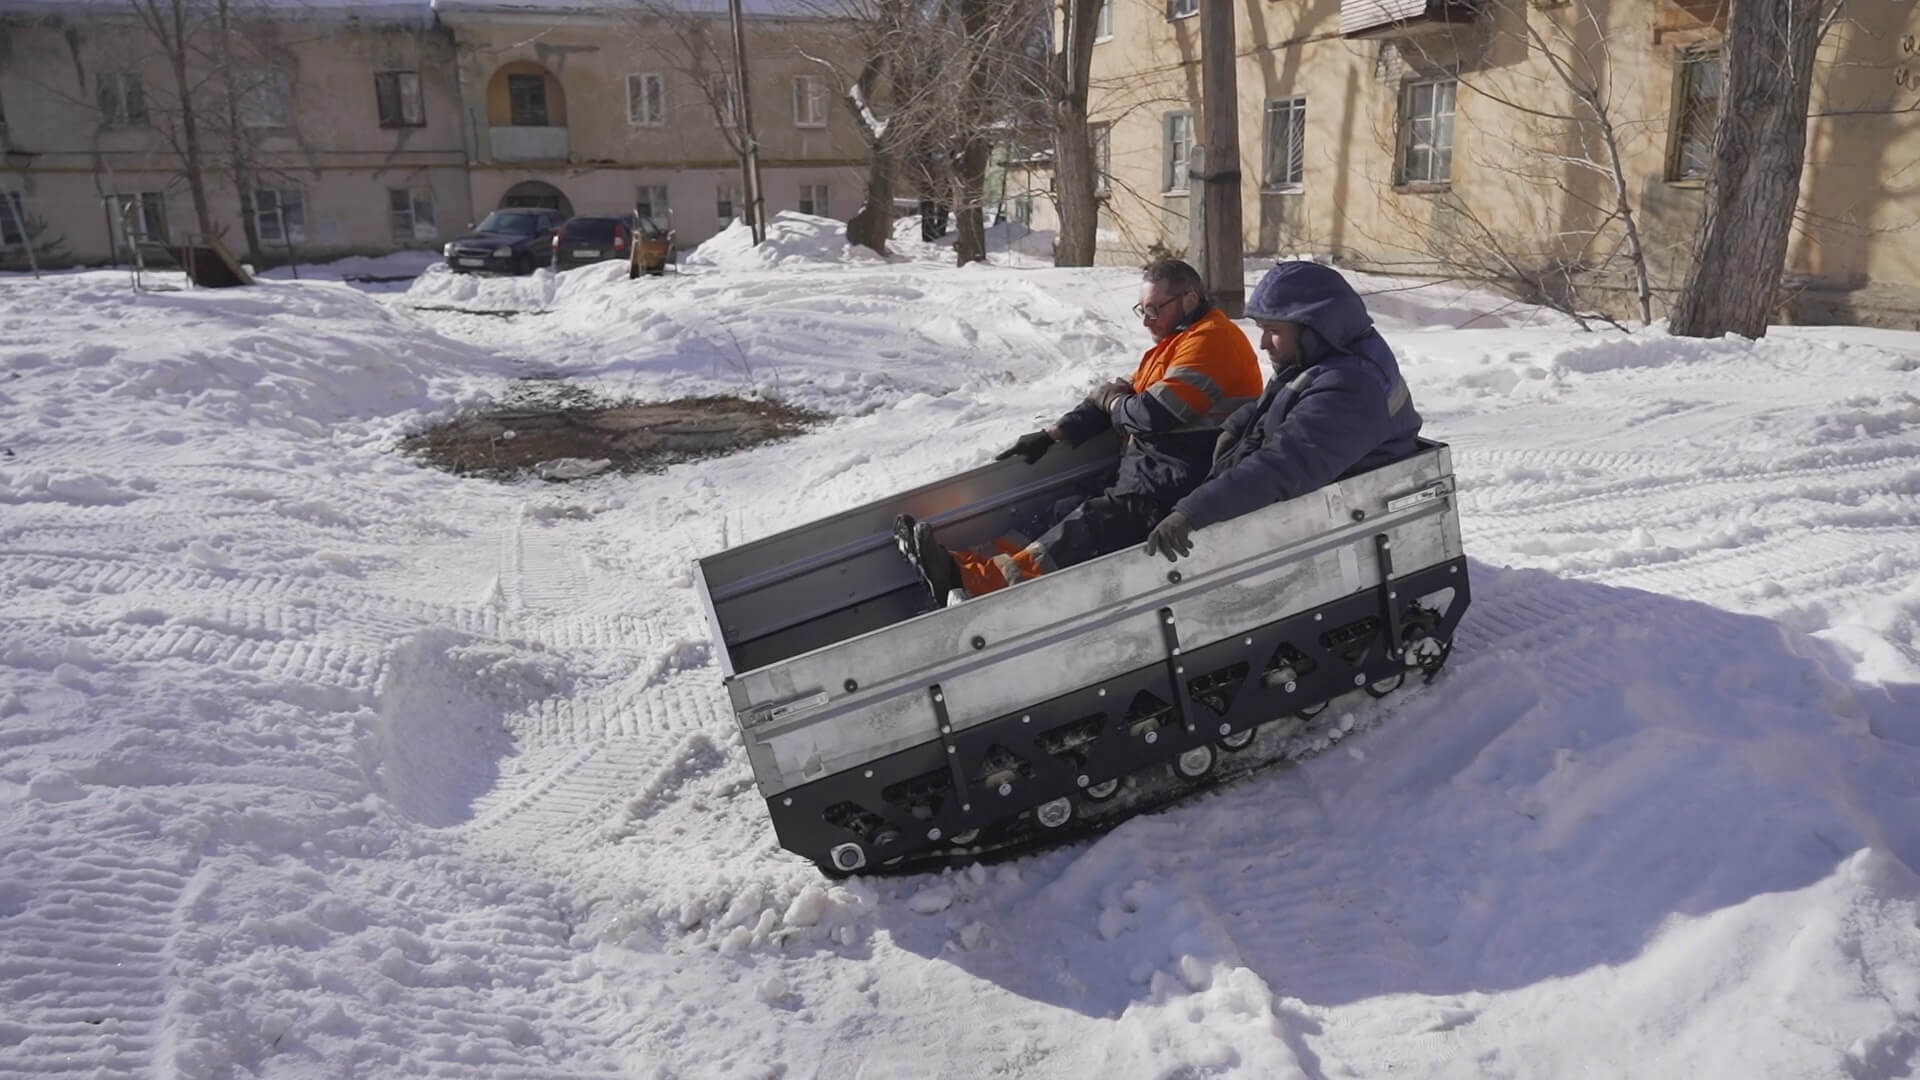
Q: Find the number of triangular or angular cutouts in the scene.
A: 9